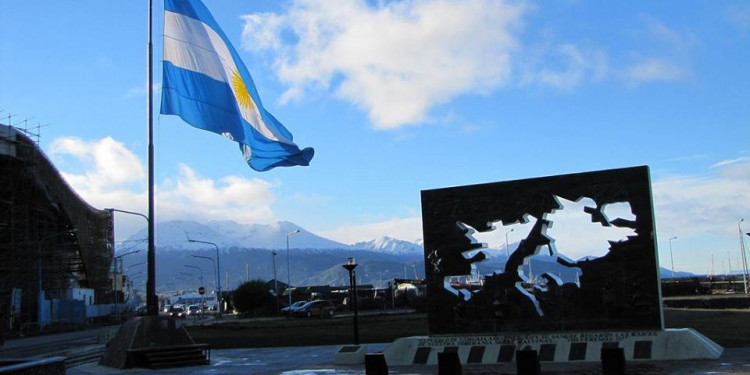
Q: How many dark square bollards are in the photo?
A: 4